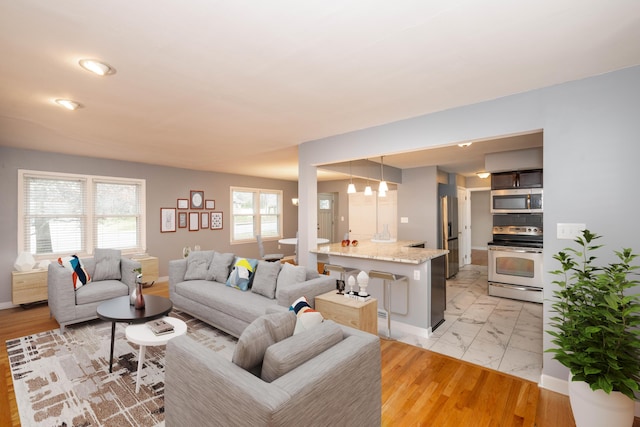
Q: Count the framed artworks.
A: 8